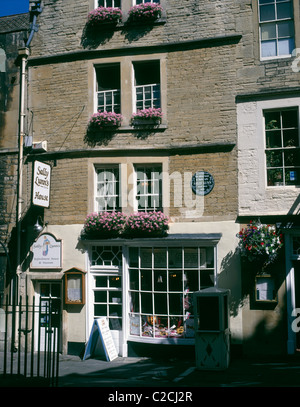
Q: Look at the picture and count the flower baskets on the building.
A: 7